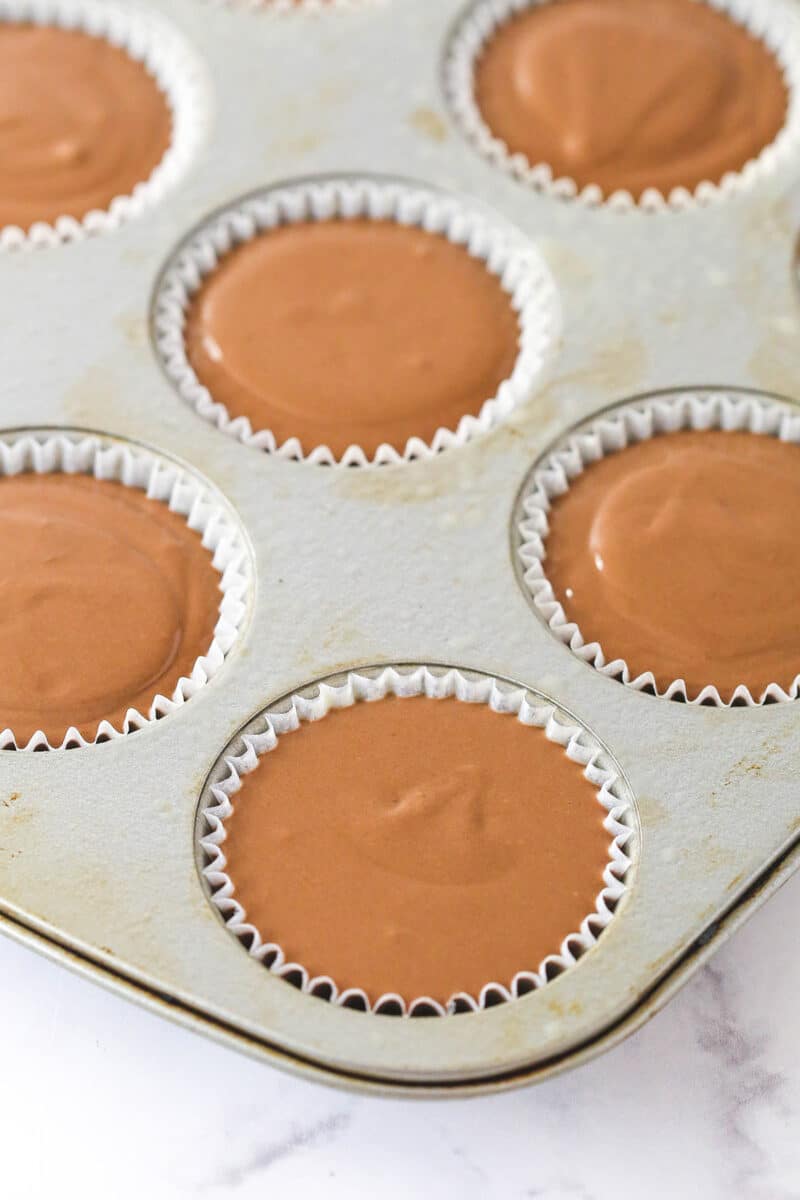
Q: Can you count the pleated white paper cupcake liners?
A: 7